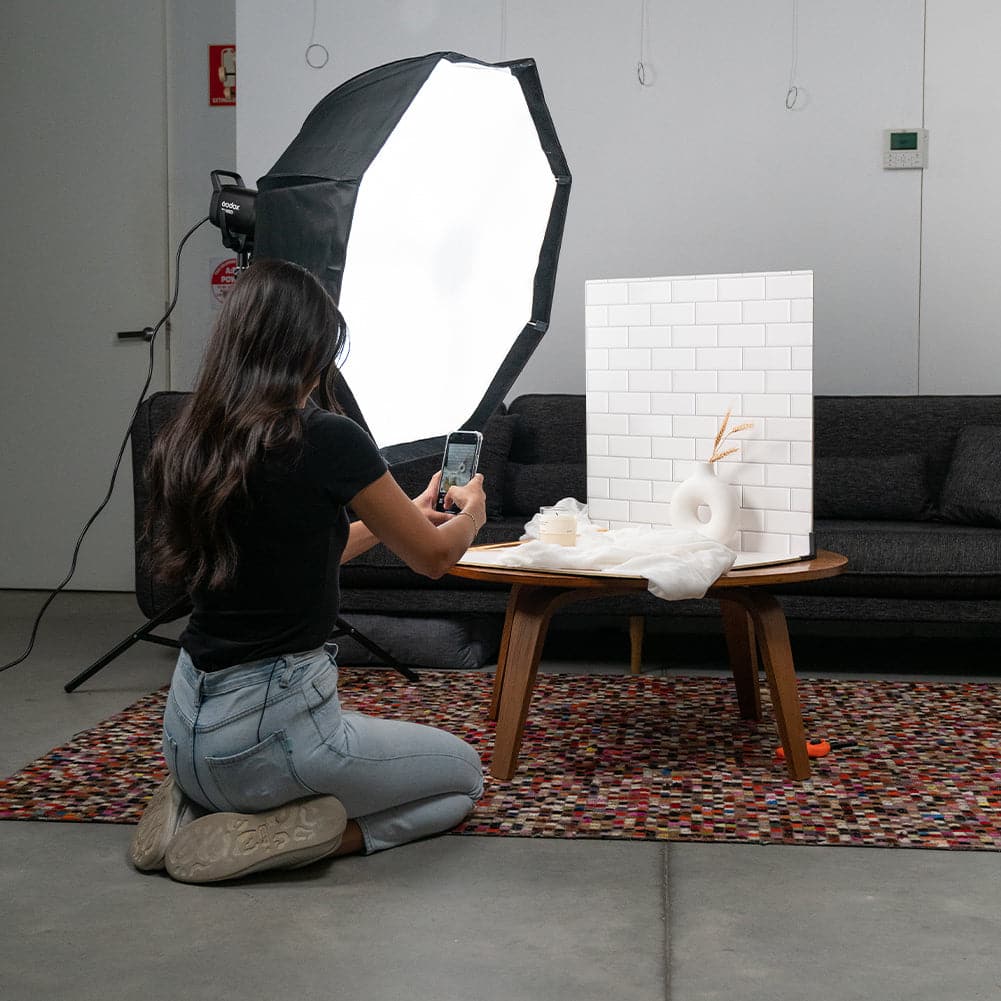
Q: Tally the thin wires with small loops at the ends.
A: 3